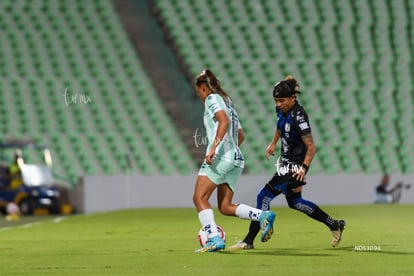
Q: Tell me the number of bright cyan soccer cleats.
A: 2